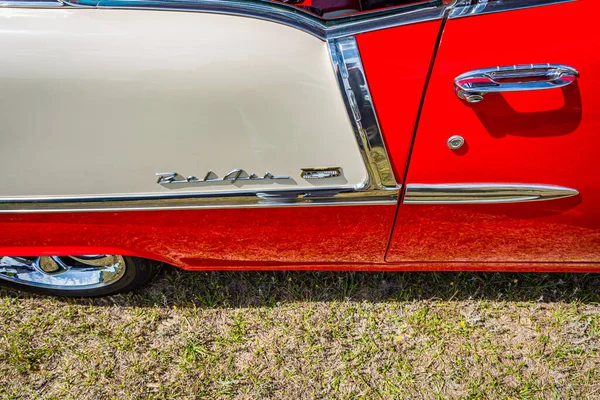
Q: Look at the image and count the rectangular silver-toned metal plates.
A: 1